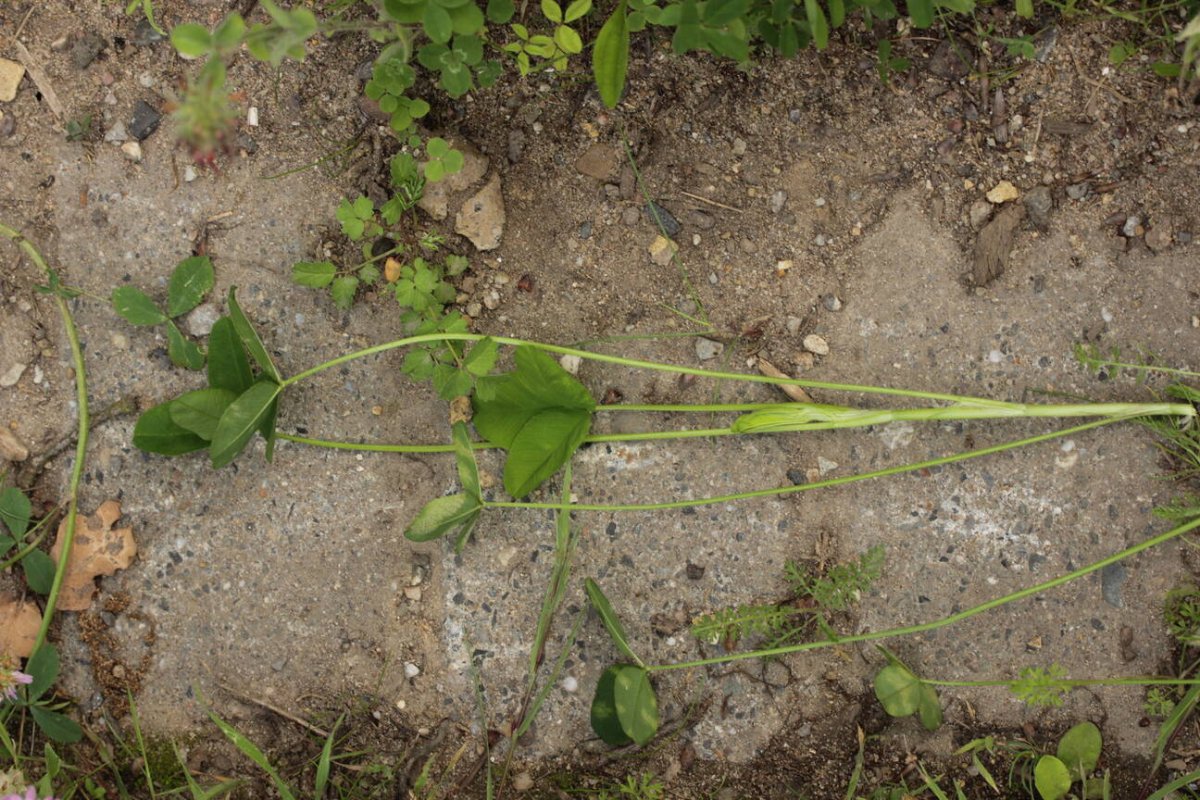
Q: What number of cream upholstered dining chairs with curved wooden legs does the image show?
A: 0